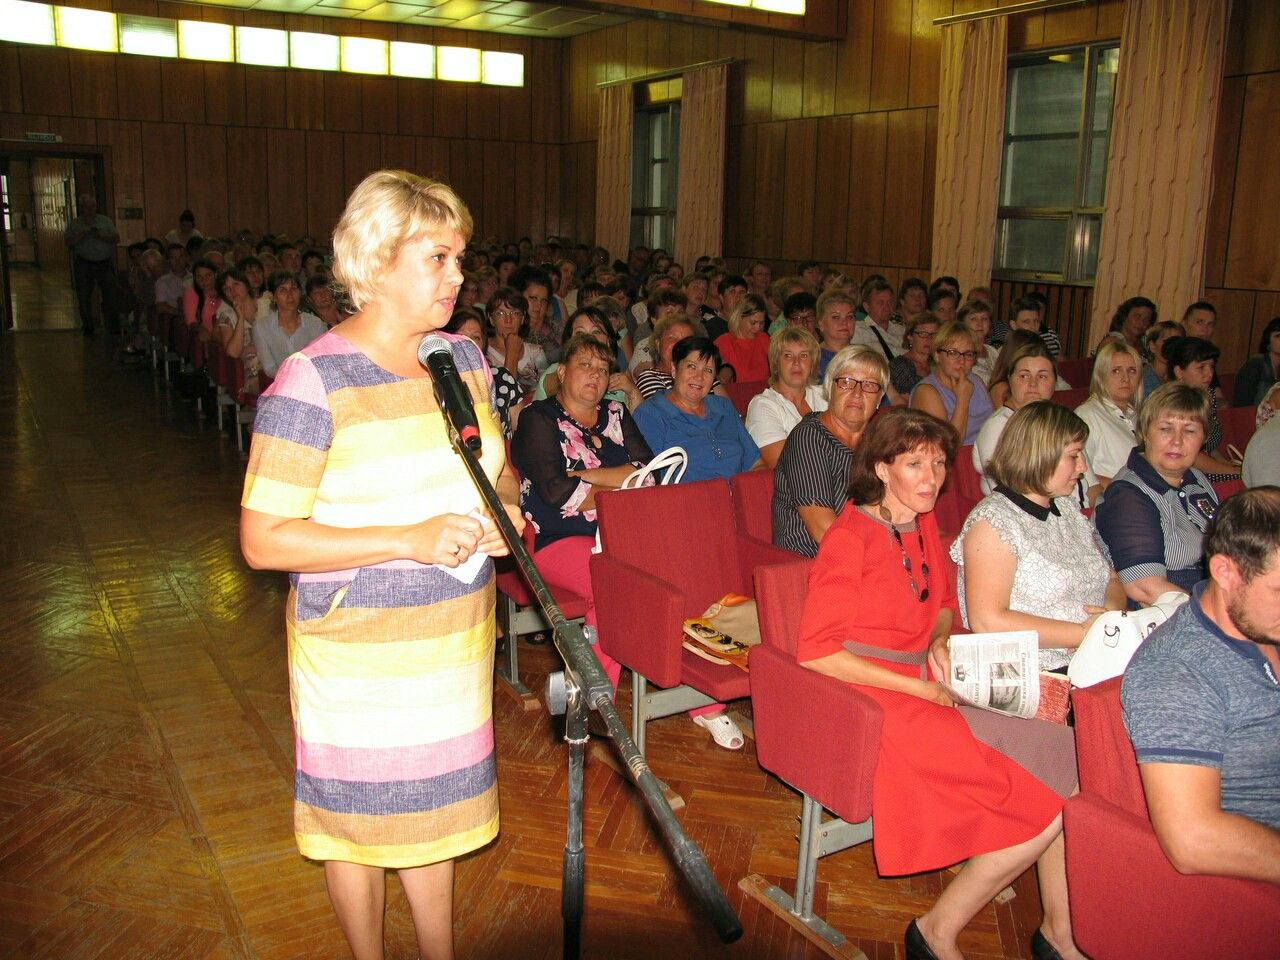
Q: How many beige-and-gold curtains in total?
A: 4